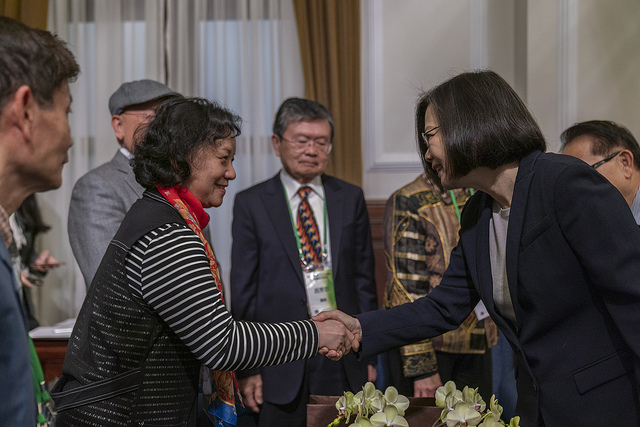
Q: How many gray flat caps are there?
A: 1